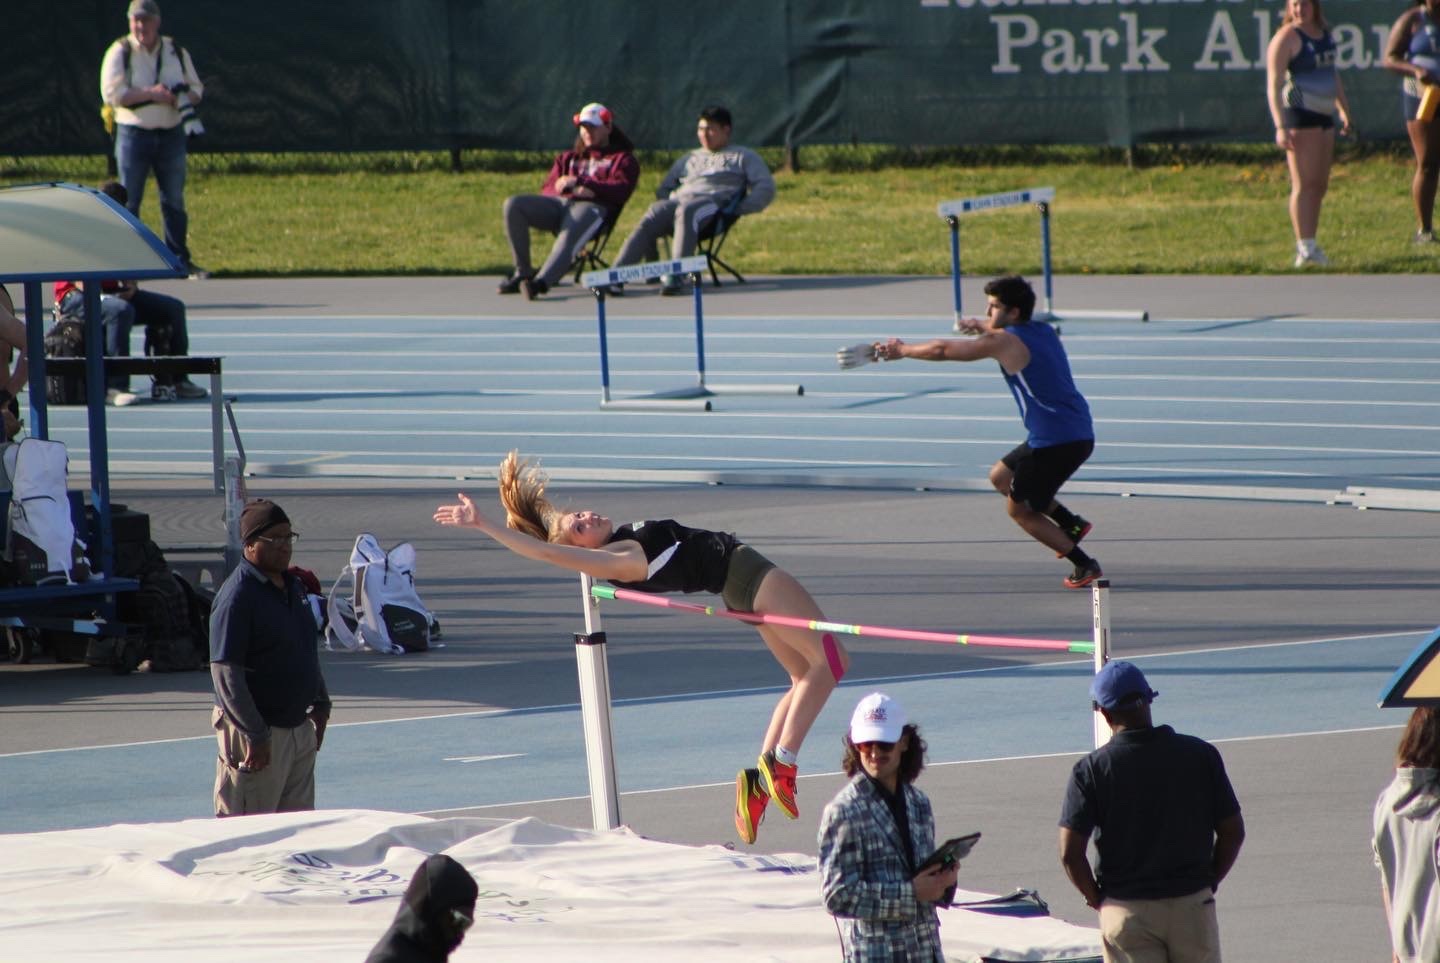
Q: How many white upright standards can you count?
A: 2